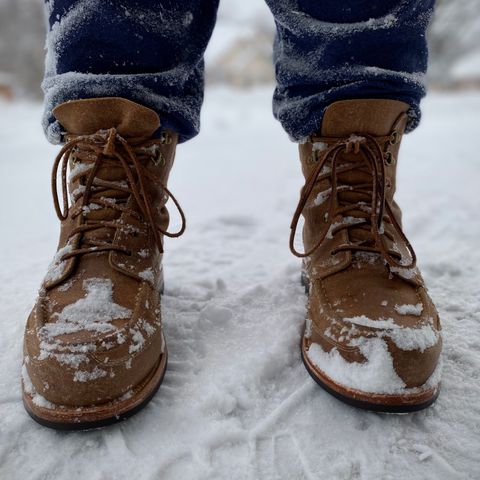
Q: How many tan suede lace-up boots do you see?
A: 2